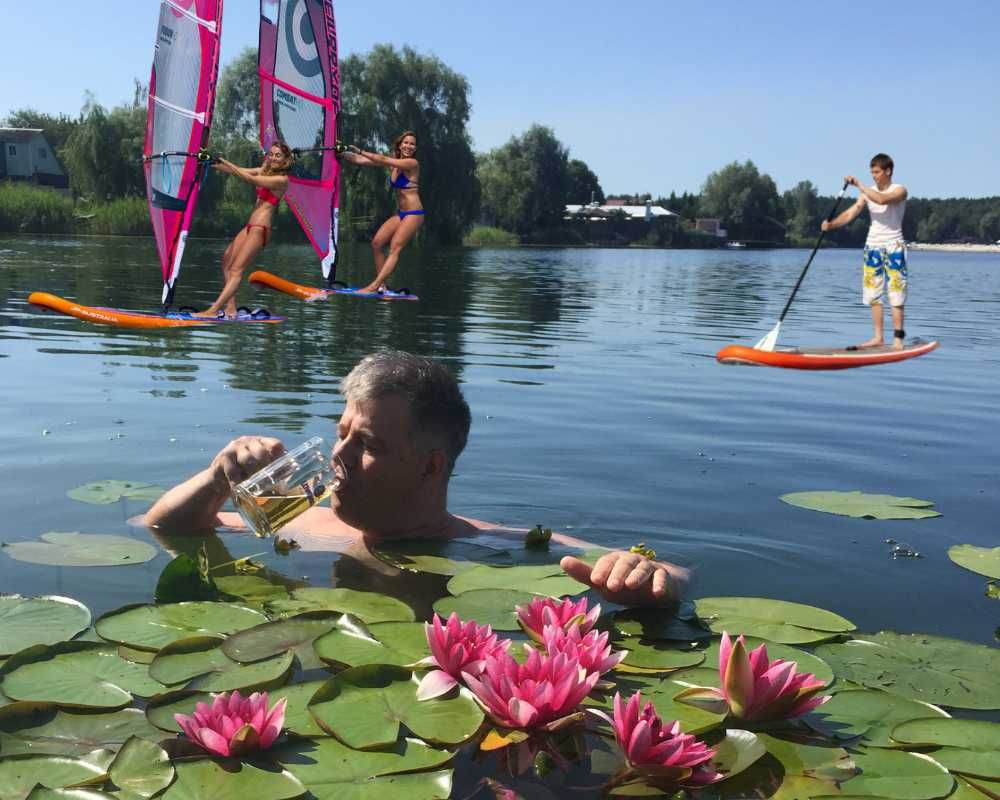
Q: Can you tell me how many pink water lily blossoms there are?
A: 7